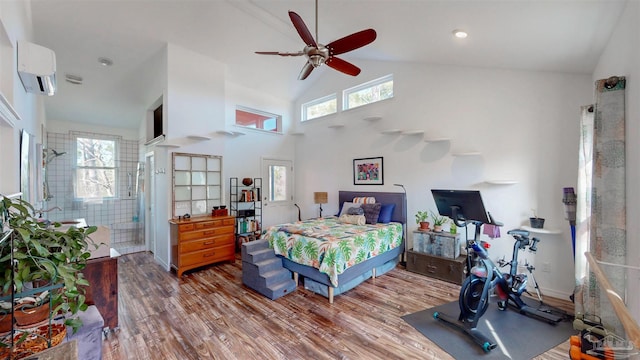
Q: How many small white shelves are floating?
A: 13